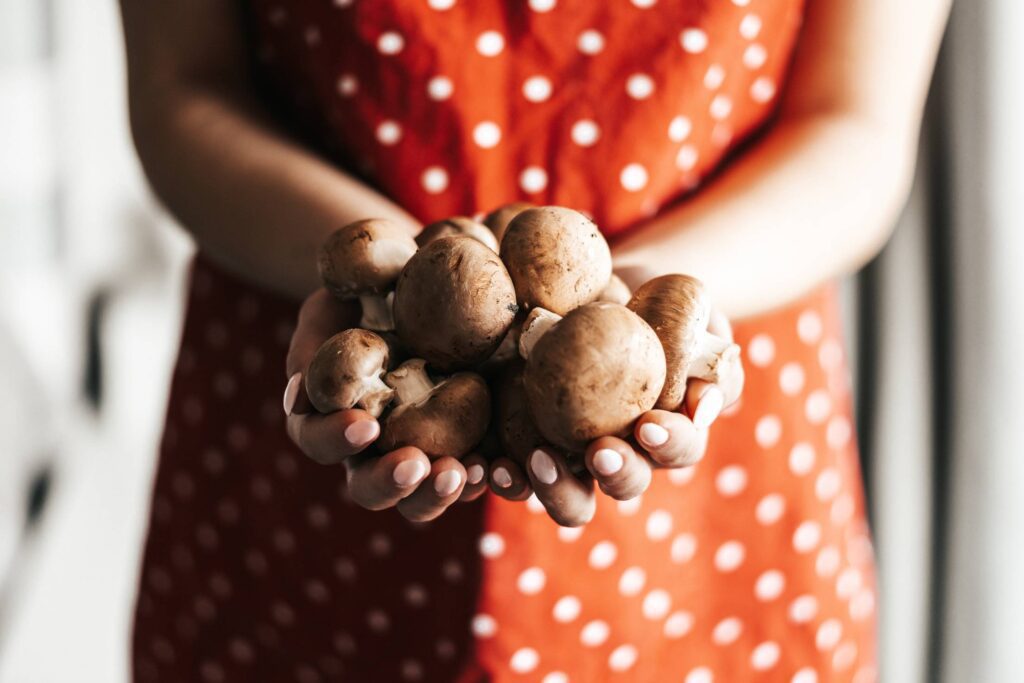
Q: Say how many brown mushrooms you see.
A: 11